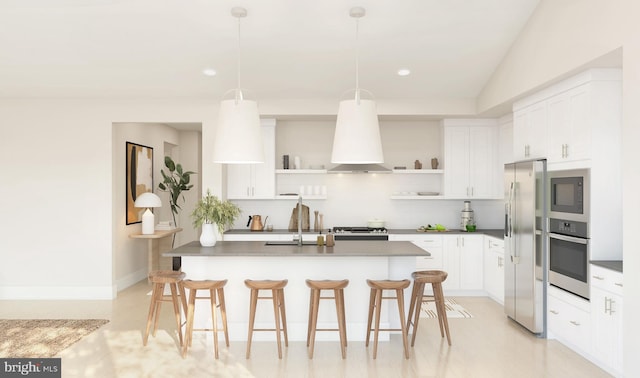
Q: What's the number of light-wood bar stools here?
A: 6